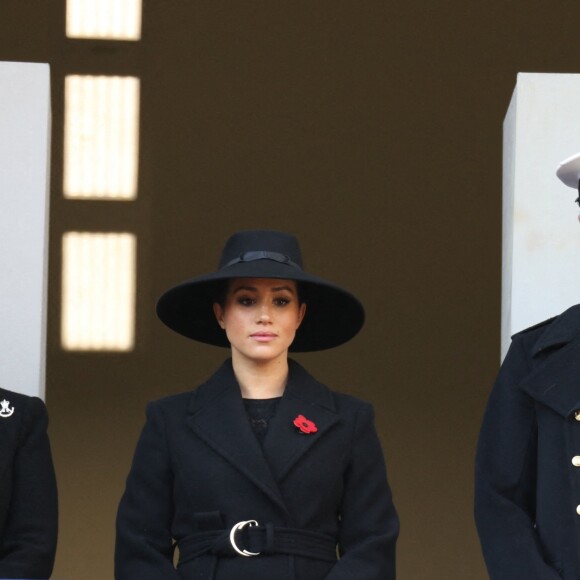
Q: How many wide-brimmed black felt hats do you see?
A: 1